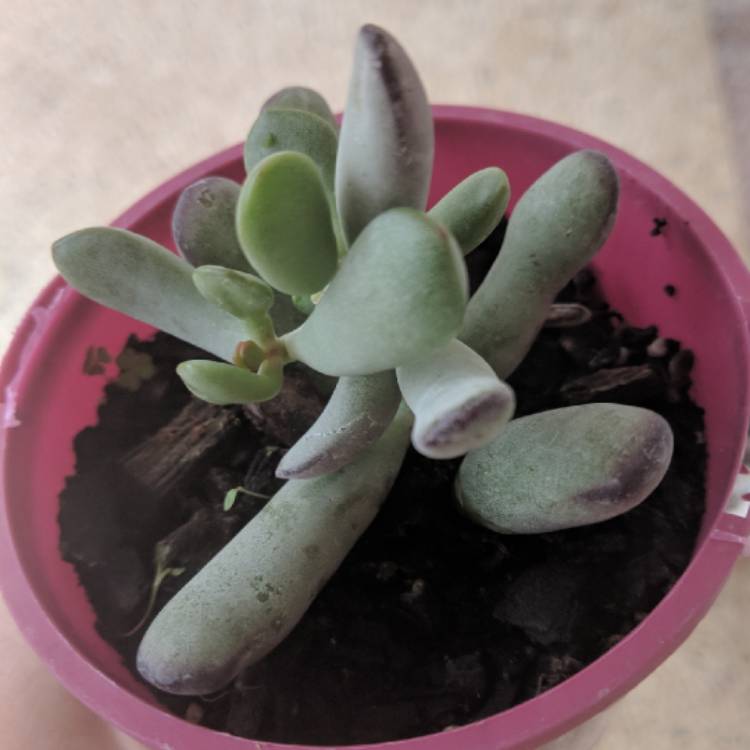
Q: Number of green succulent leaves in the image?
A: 15